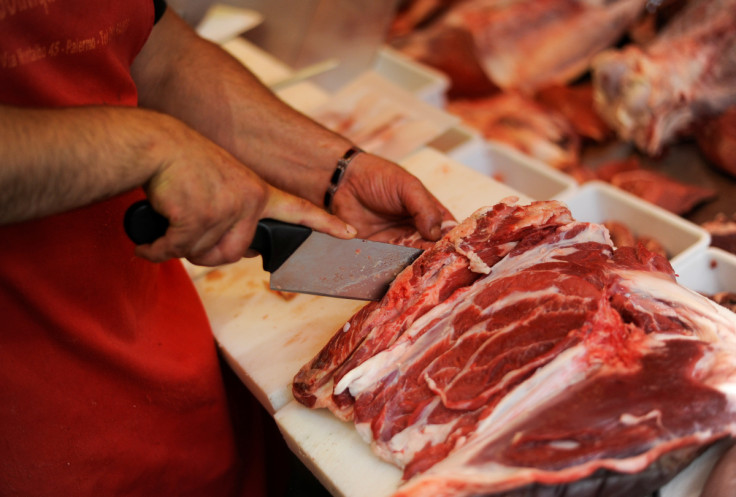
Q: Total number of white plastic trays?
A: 5